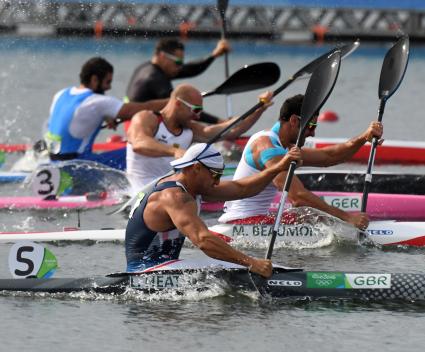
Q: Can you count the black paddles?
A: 5